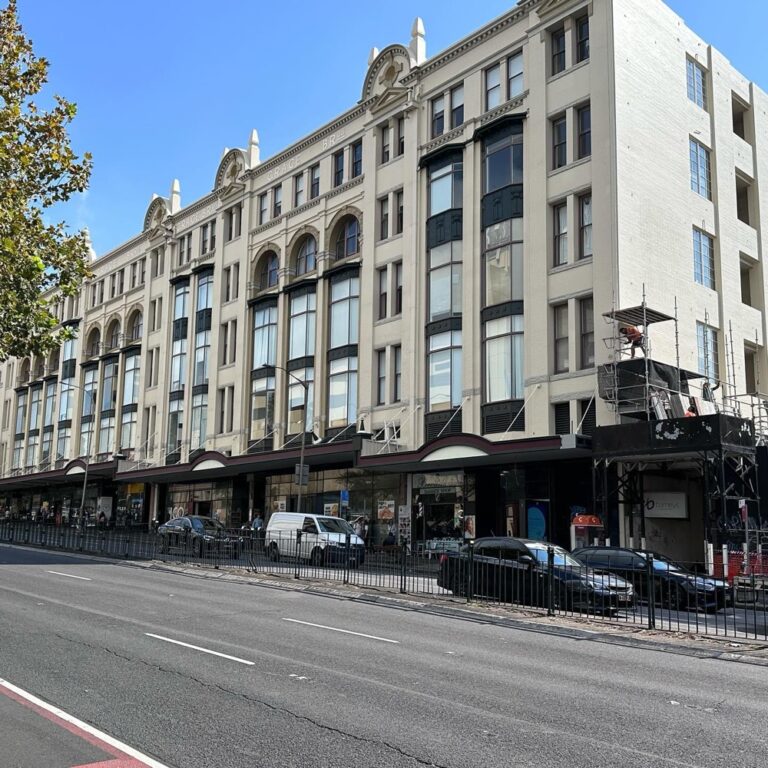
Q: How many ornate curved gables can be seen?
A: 3